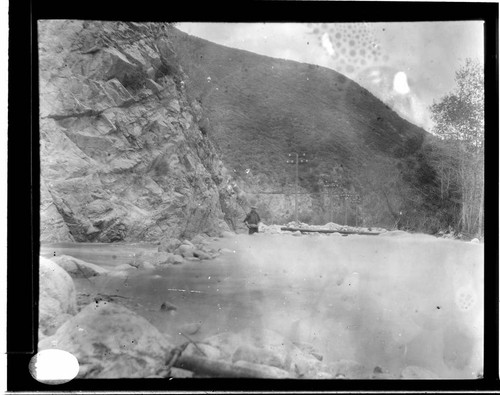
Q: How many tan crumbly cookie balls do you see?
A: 0